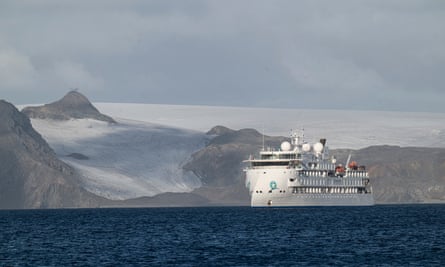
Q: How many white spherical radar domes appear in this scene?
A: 3